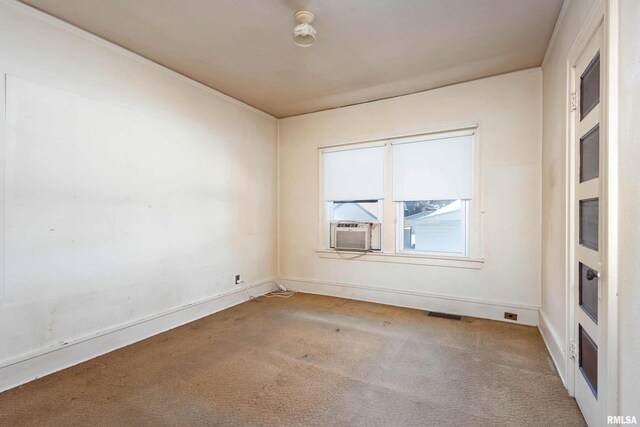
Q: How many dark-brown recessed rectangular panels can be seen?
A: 5